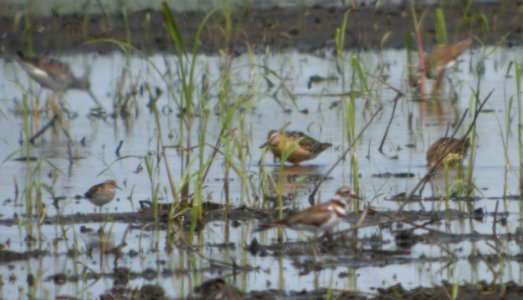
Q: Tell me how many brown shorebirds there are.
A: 6